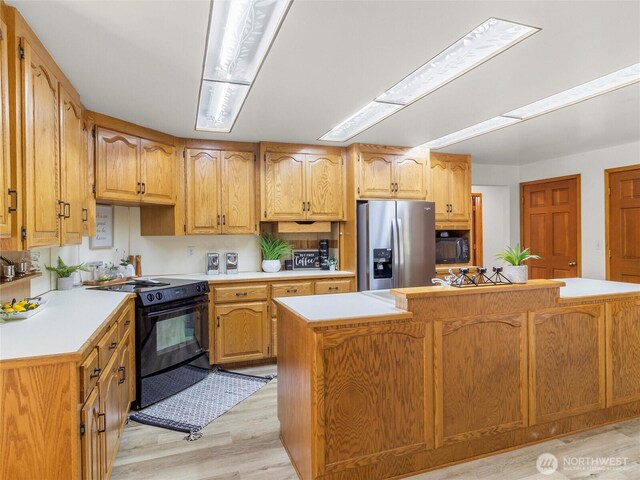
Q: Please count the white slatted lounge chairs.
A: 0